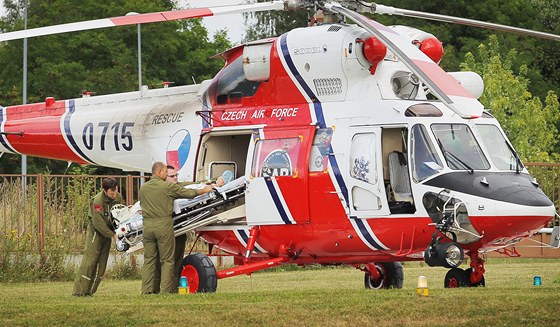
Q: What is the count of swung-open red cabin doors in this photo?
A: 1